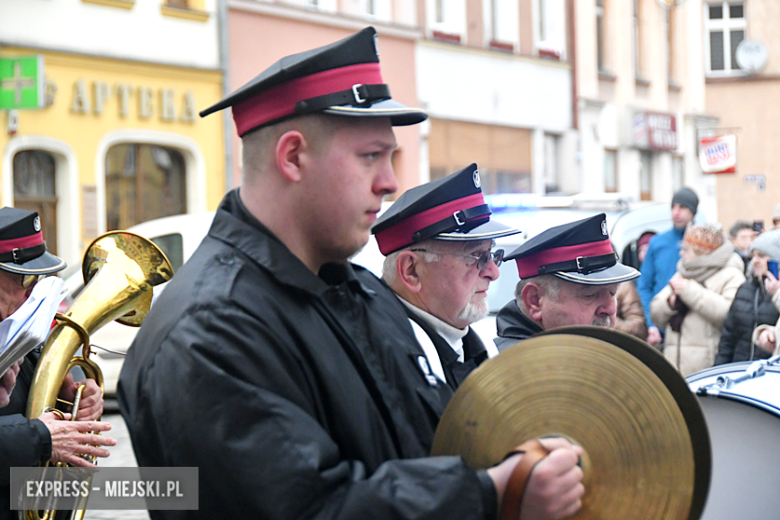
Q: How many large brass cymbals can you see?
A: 2